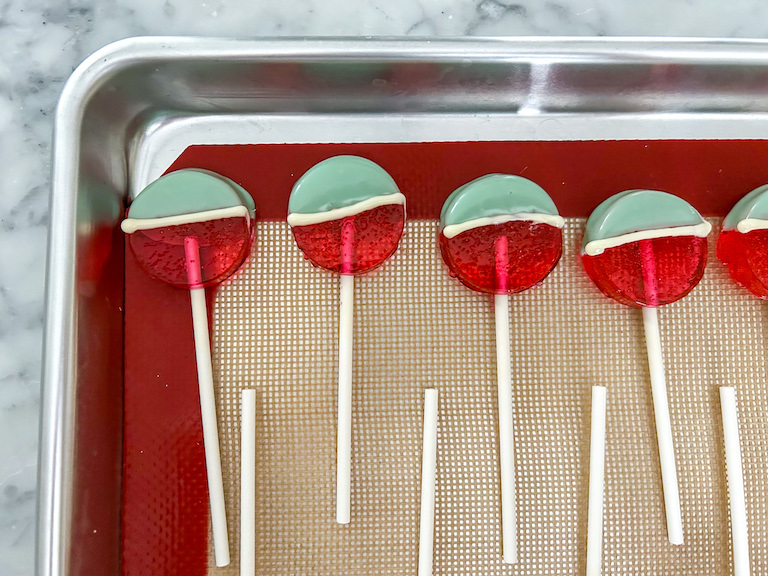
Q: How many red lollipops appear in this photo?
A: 5